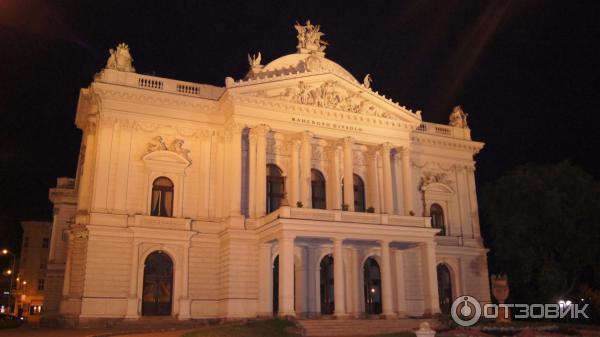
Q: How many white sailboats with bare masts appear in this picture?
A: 0